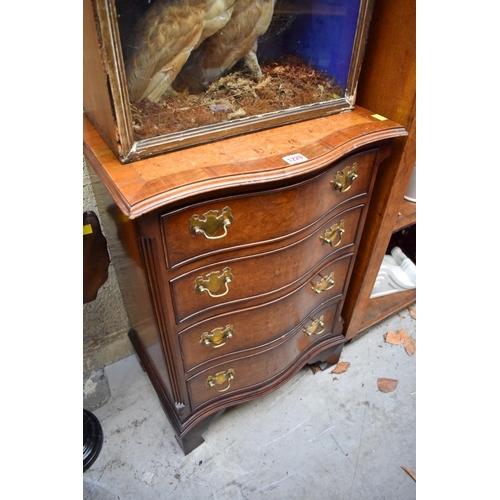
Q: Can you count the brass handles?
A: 8